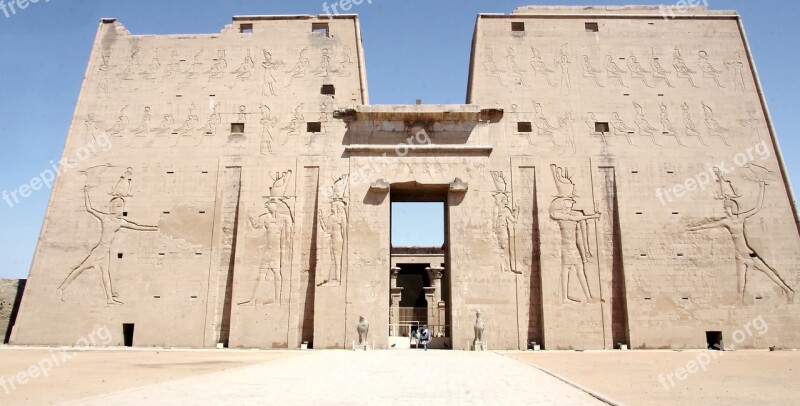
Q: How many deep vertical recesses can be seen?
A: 4